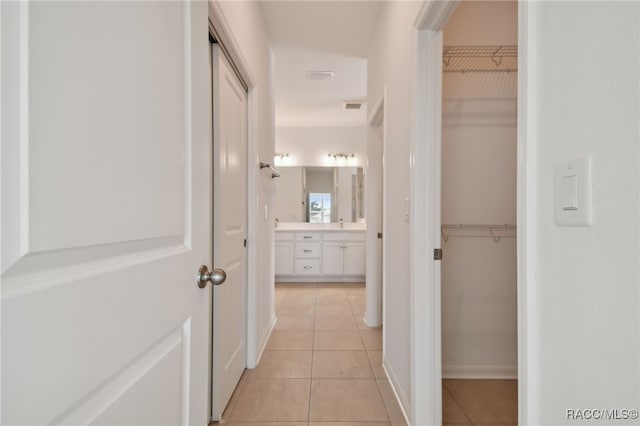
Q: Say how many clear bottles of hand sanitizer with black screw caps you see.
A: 0